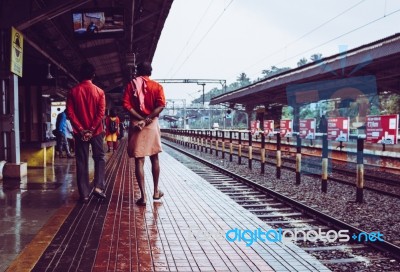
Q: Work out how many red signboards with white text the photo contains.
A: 6